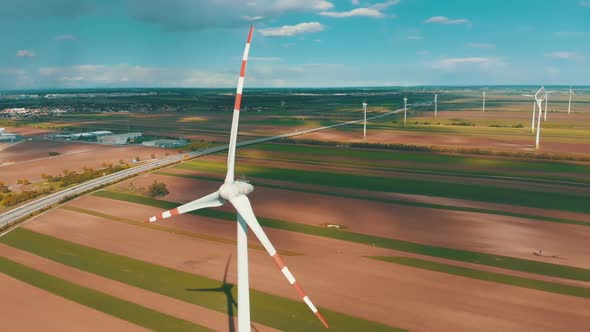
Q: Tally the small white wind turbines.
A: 8